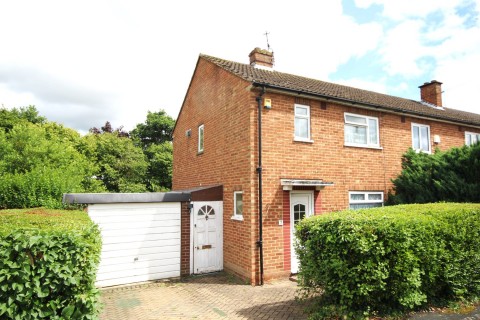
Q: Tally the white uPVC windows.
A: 7